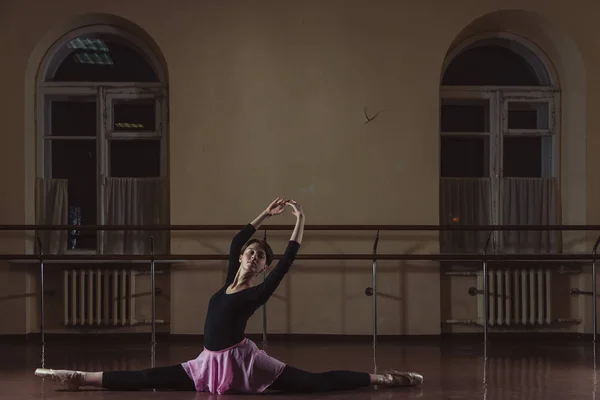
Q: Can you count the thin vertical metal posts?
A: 6